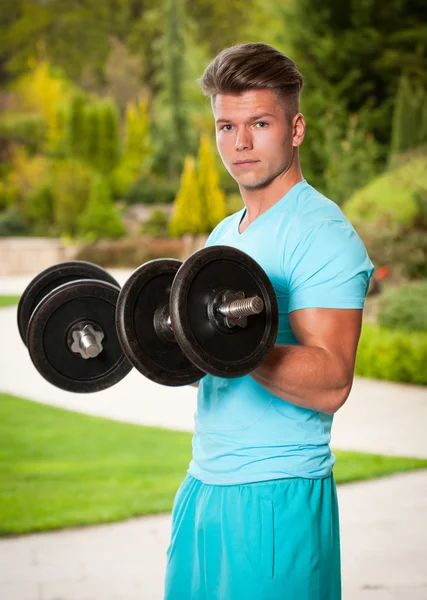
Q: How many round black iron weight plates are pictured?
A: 4